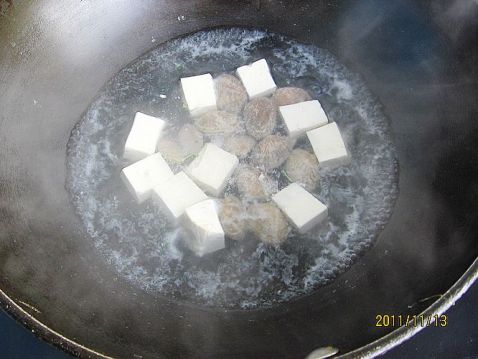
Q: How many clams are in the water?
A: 12